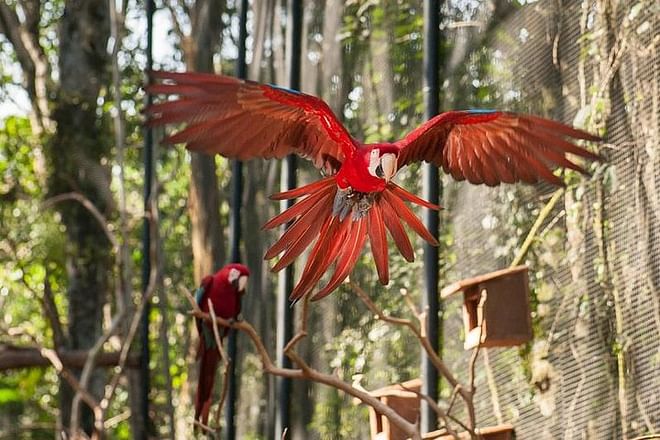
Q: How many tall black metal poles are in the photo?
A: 4